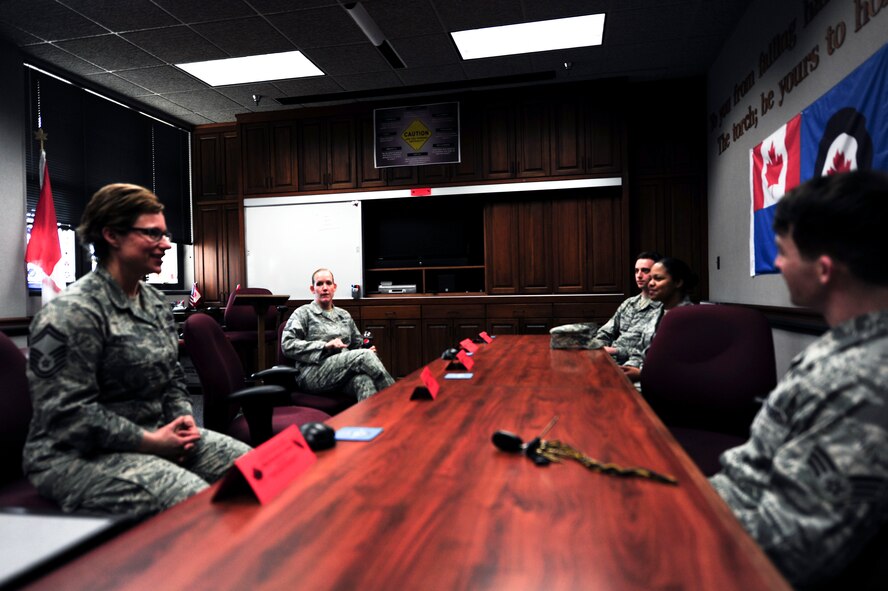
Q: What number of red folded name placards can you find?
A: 5